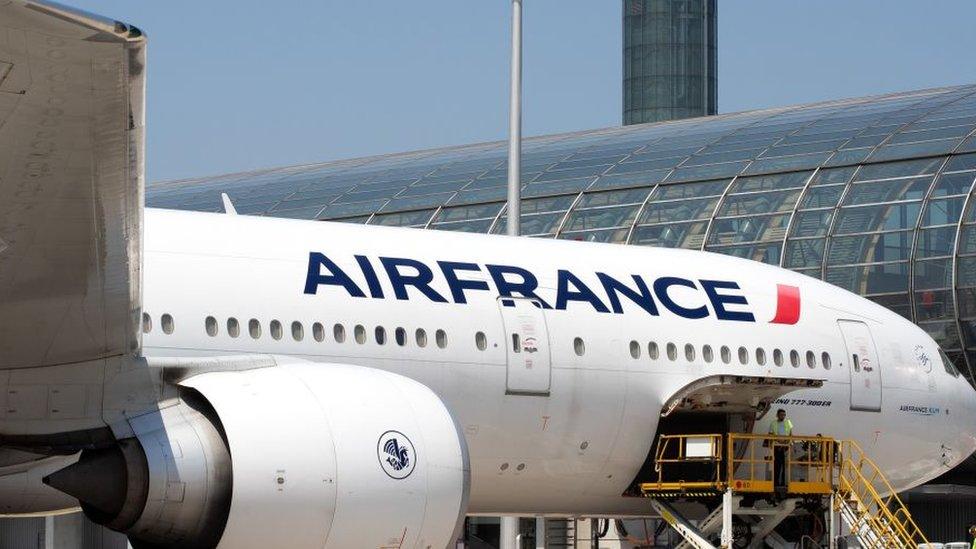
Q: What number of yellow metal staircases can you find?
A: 1